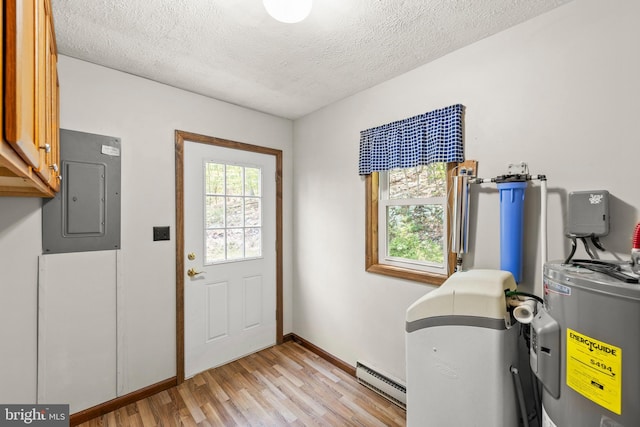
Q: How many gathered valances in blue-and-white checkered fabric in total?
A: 1